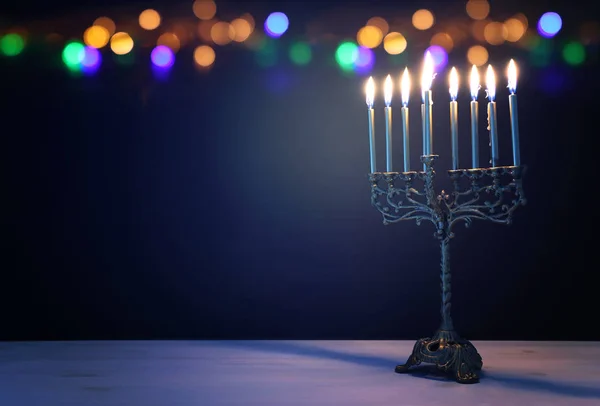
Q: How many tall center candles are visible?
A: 1